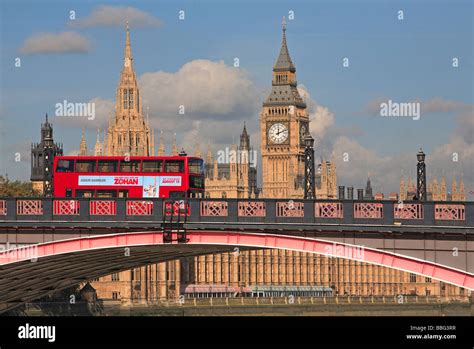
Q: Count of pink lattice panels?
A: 13